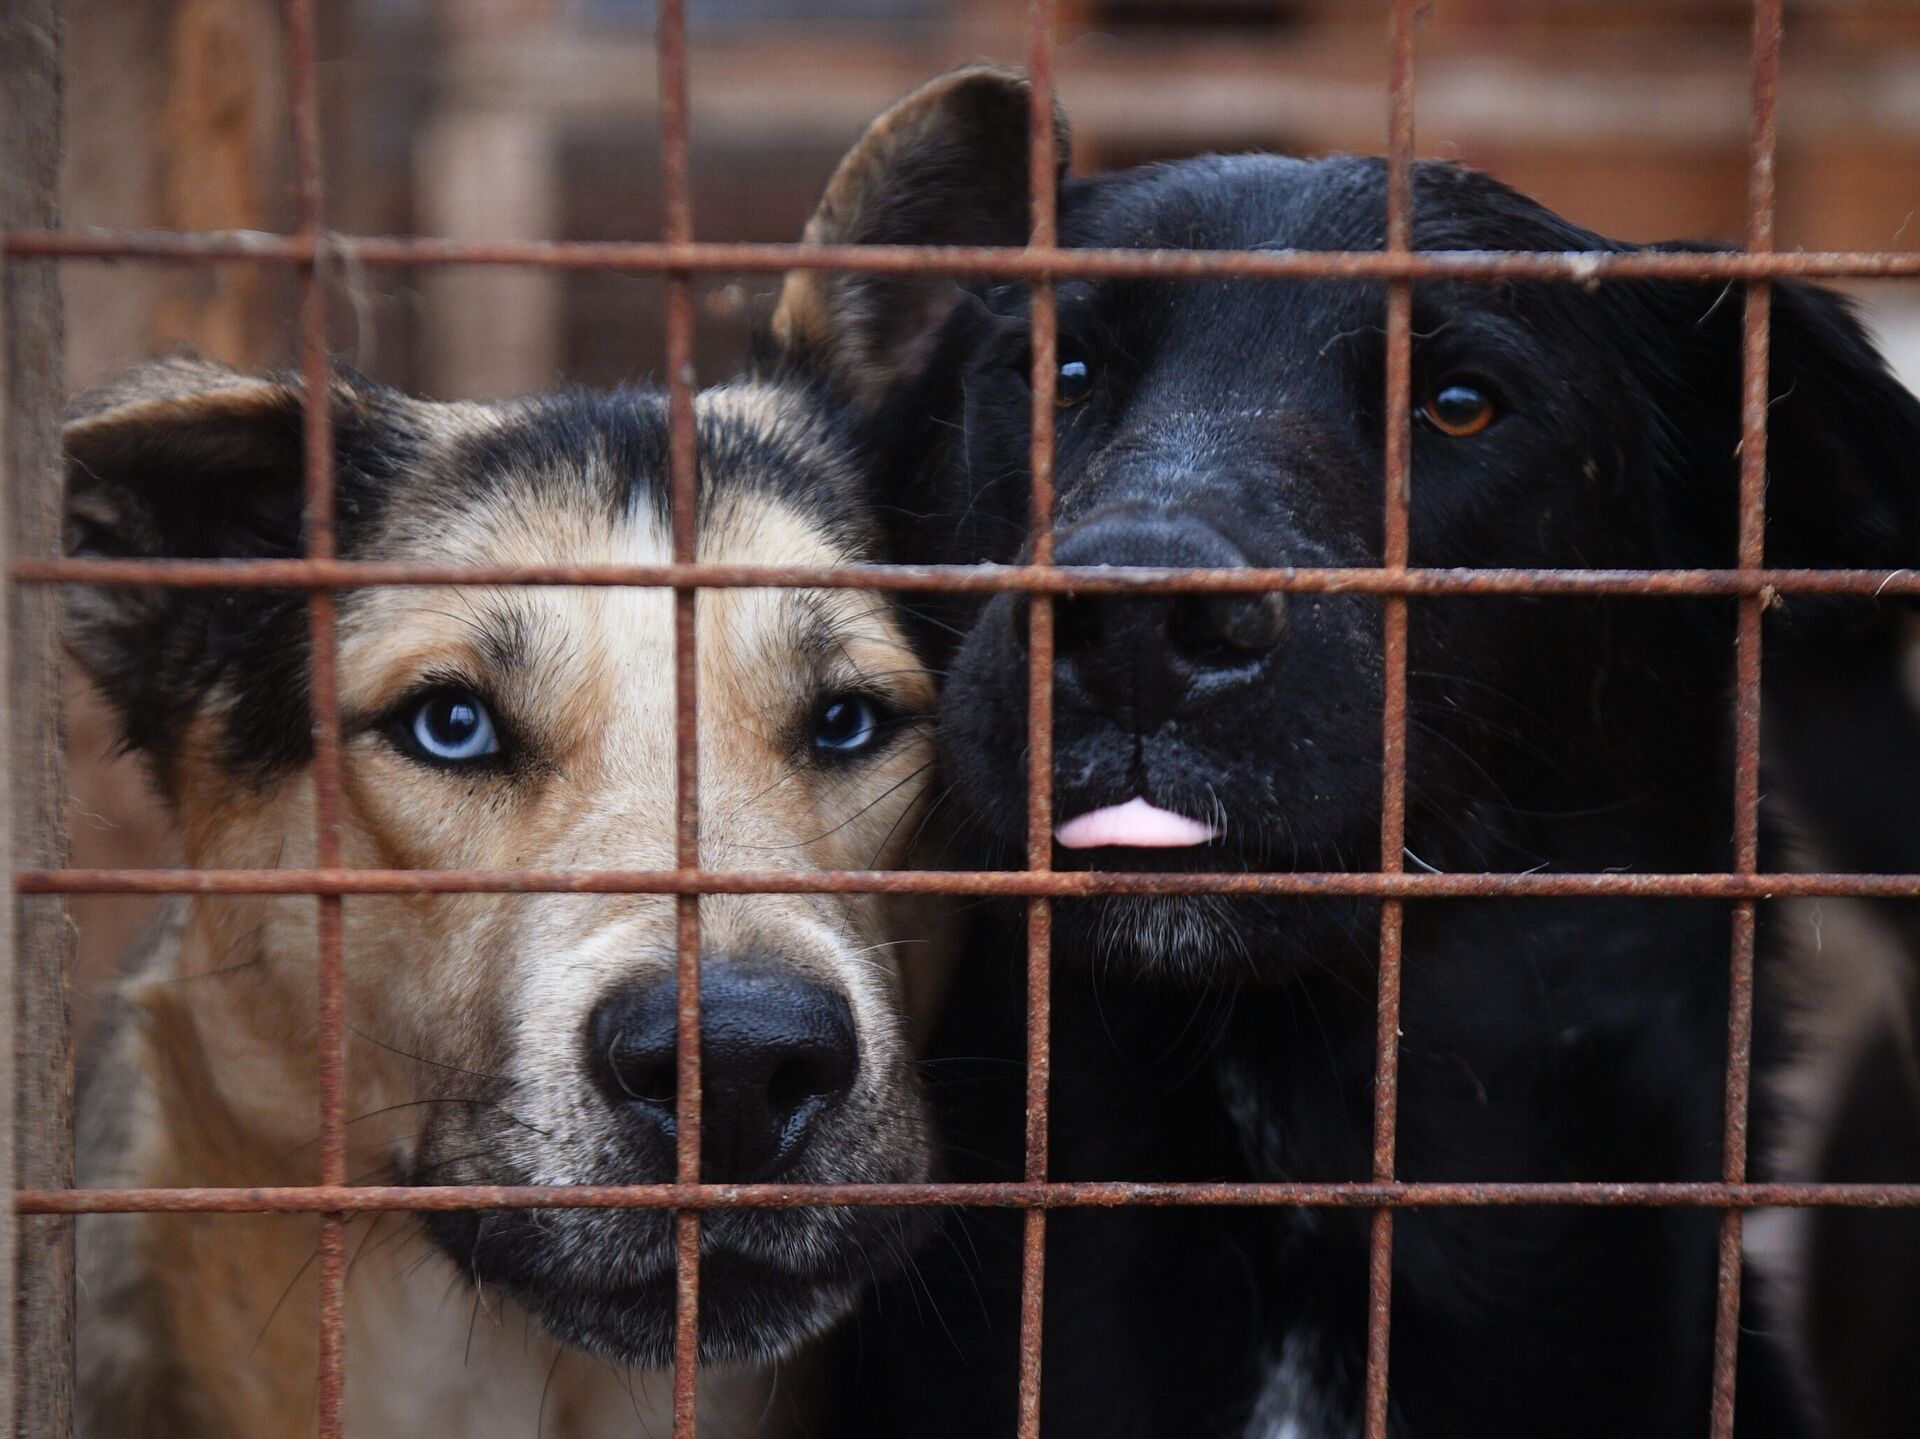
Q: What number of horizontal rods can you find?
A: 4